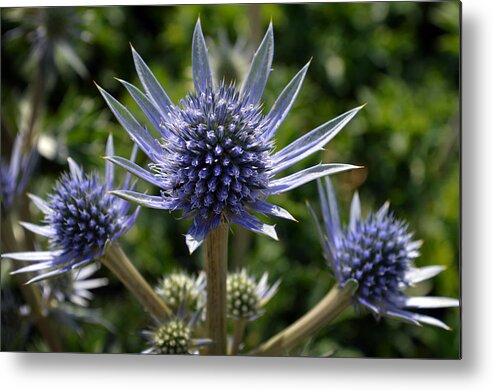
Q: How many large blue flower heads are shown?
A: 3